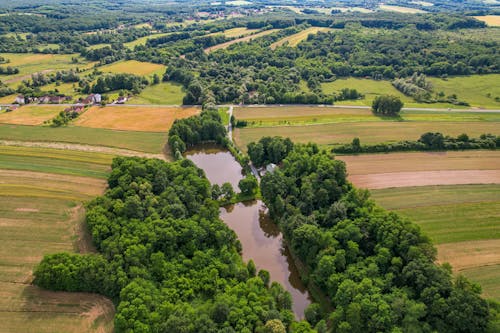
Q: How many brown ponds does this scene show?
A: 2